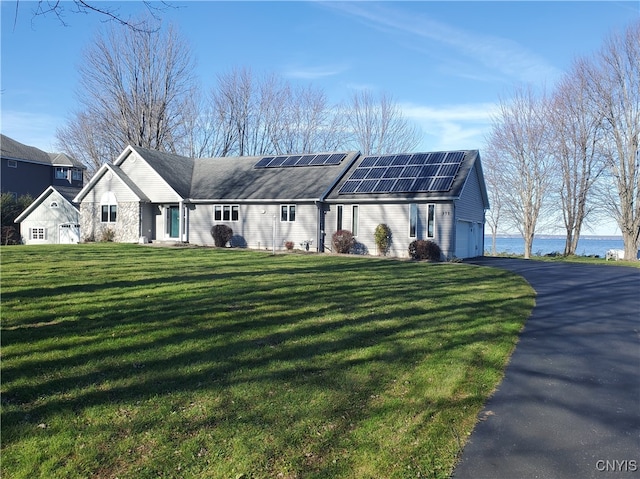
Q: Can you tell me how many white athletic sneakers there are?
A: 0